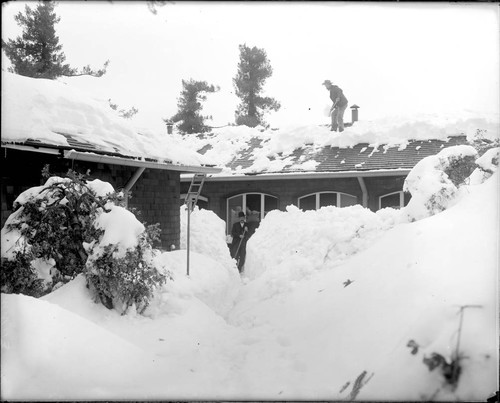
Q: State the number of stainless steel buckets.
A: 0